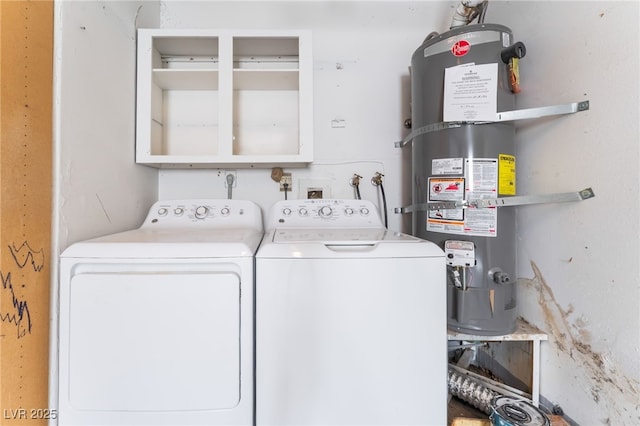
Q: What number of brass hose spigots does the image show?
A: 2